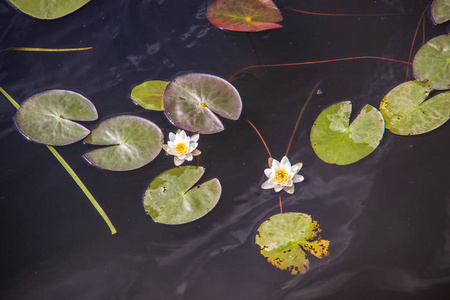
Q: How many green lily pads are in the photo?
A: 11